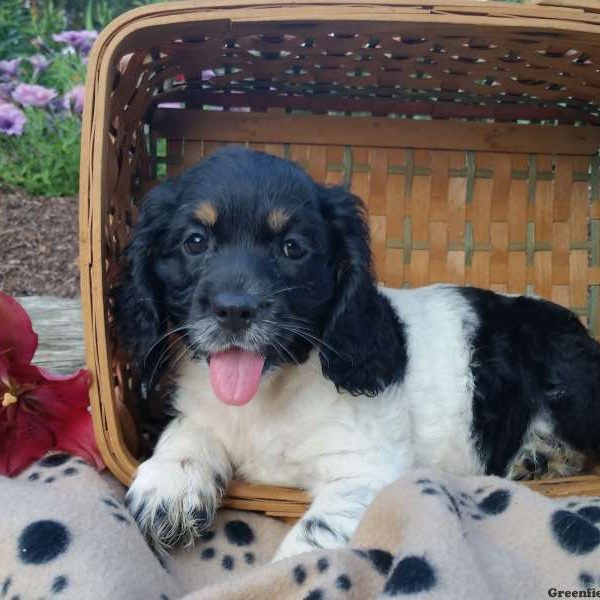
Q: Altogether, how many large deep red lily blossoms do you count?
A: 1